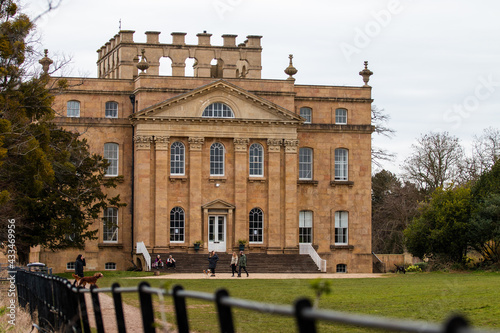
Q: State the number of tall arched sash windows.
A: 5